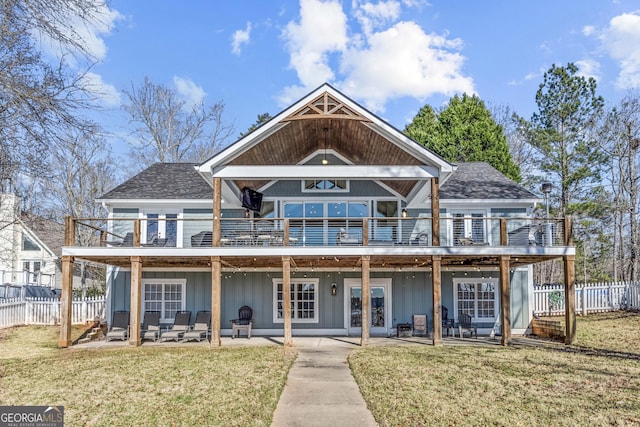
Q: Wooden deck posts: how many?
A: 8